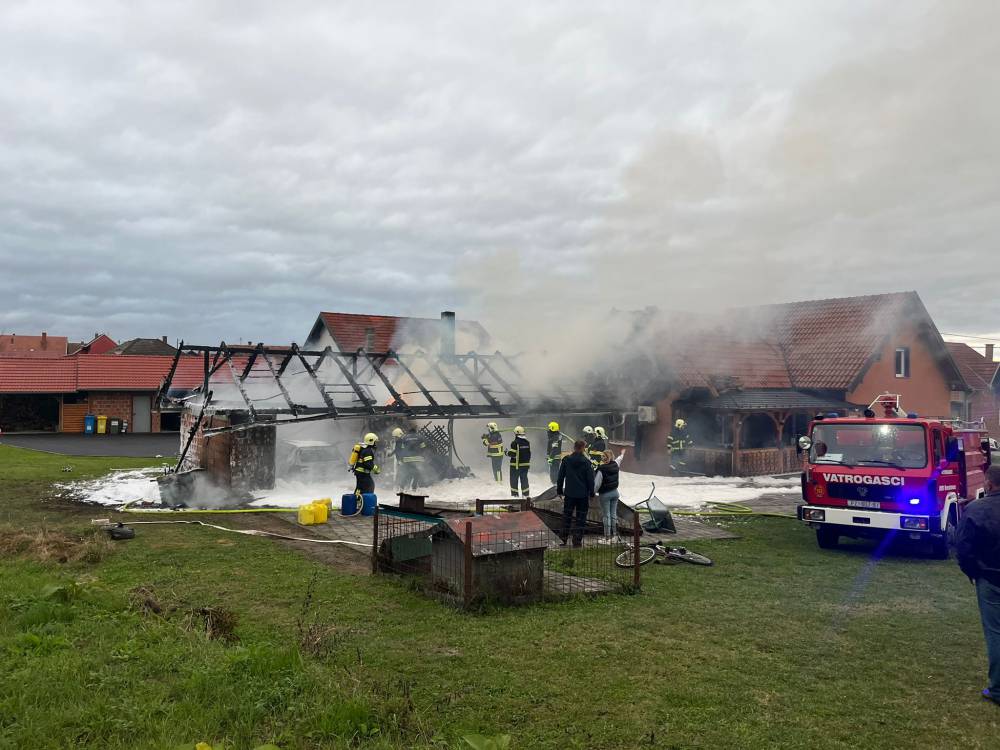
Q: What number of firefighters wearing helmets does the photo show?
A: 8